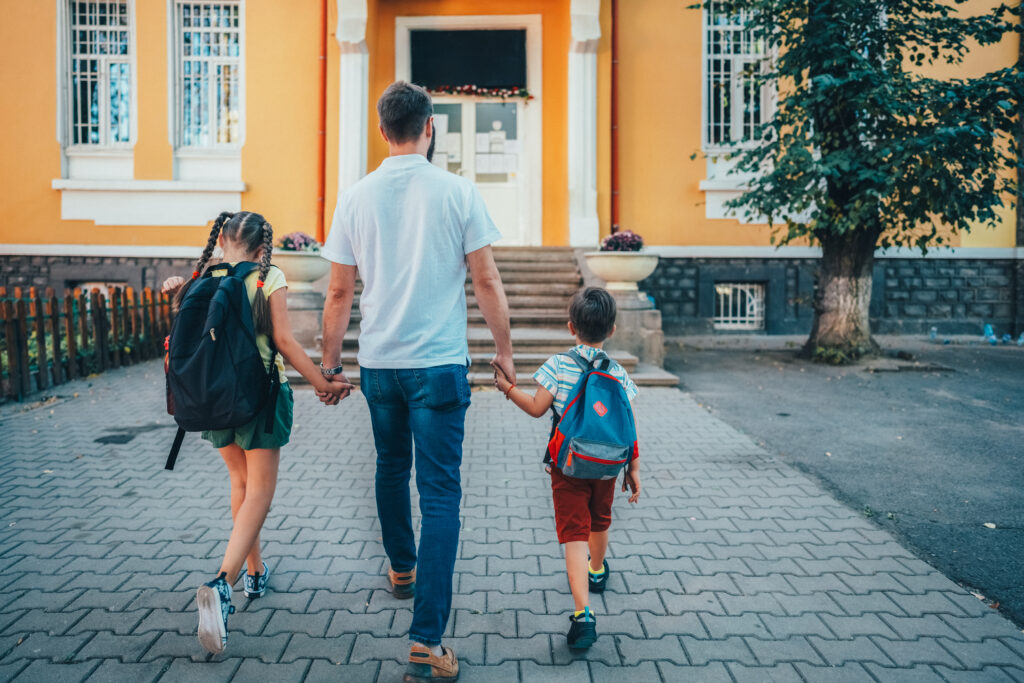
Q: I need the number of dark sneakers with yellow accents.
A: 2